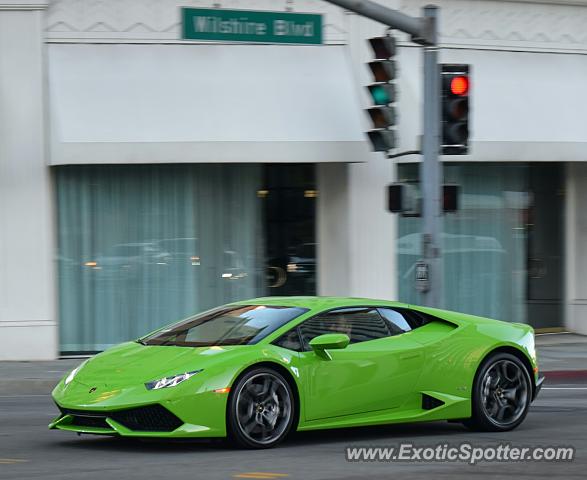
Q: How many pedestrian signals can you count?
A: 2